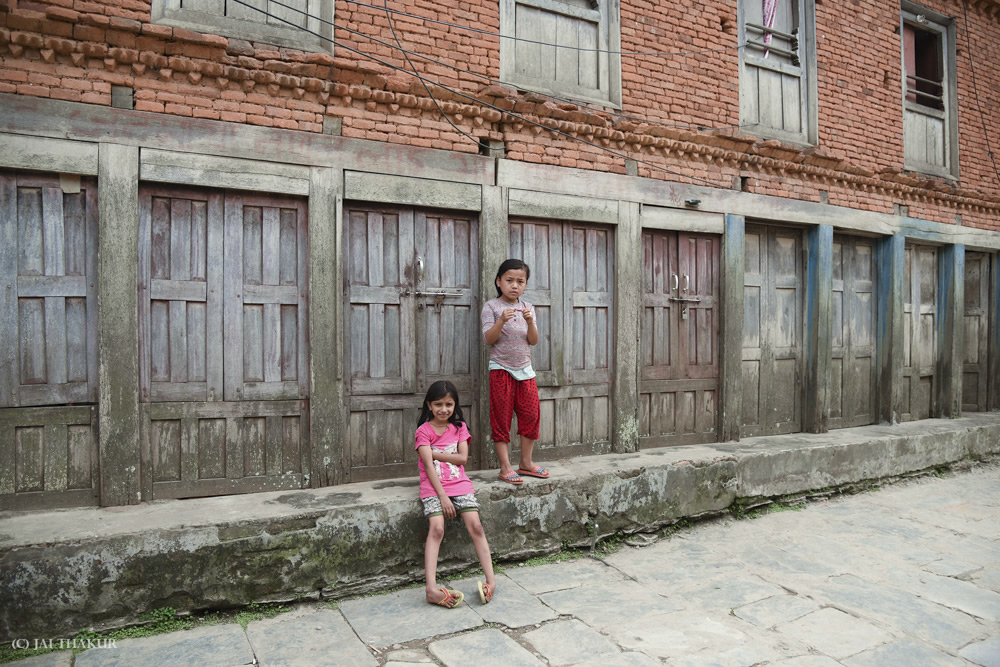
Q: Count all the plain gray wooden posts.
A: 4